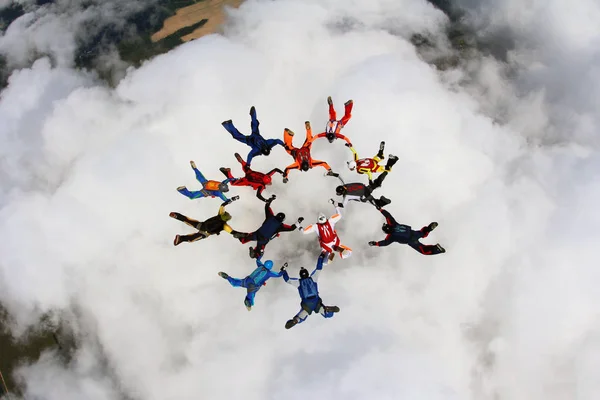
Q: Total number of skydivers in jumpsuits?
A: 13